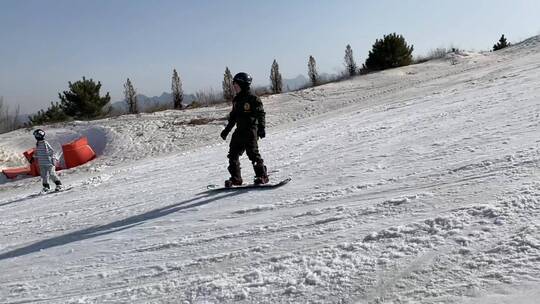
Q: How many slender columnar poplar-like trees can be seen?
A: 6